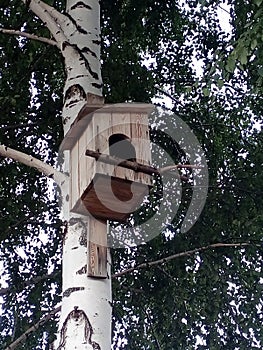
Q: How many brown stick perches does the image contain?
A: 1